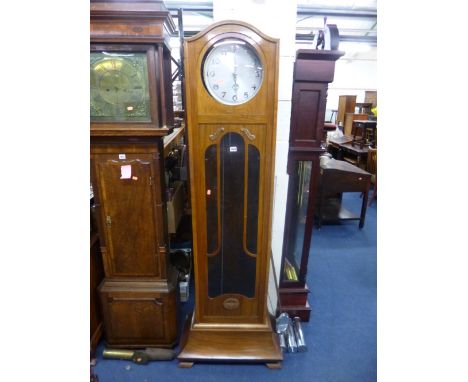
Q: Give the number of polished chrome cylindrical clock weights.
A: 3